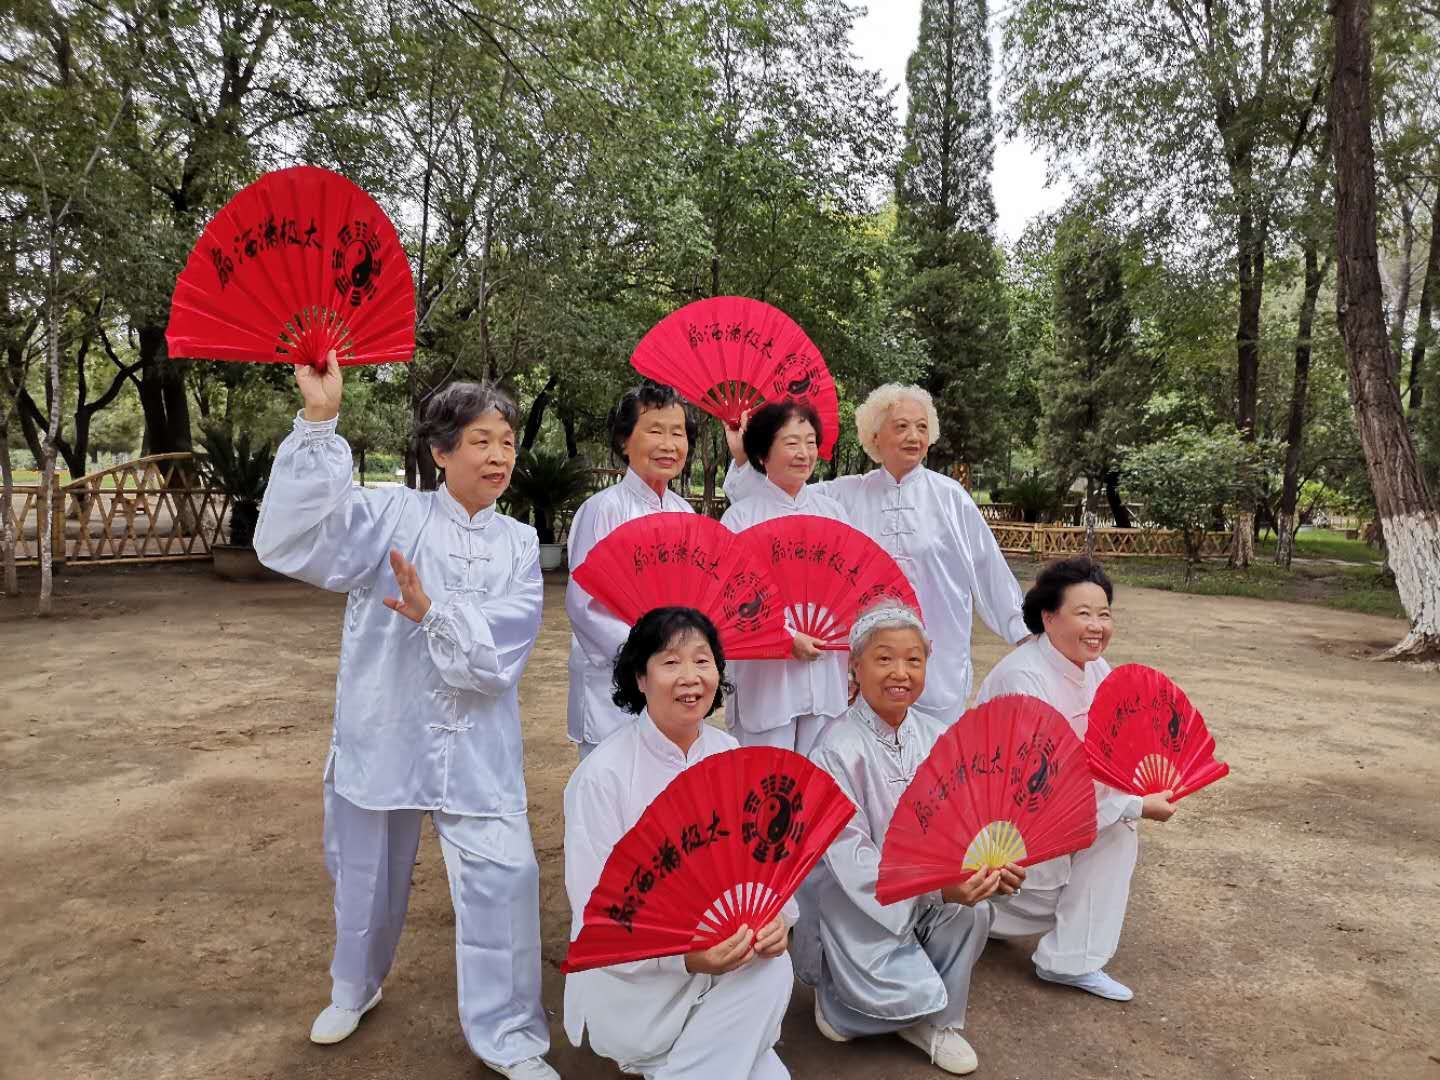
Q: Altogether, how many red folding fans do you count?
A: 7